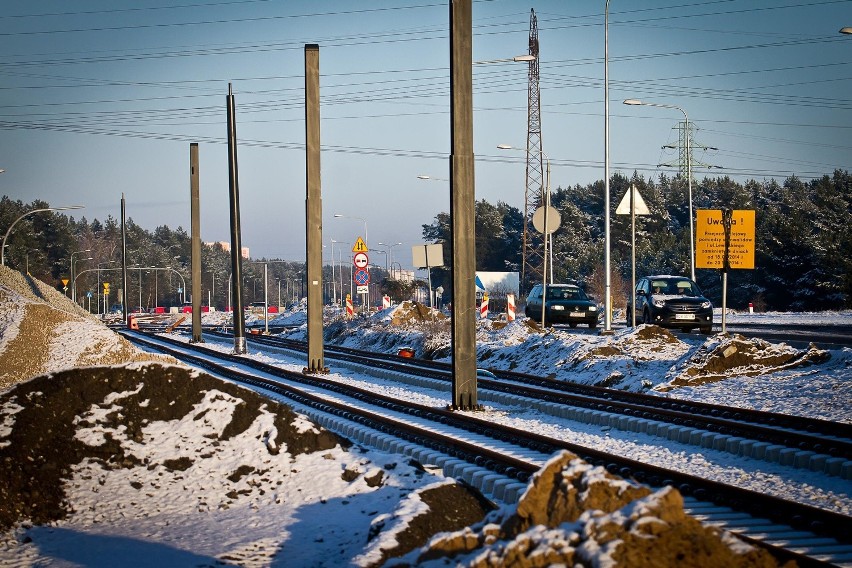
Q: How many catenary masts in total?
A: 5